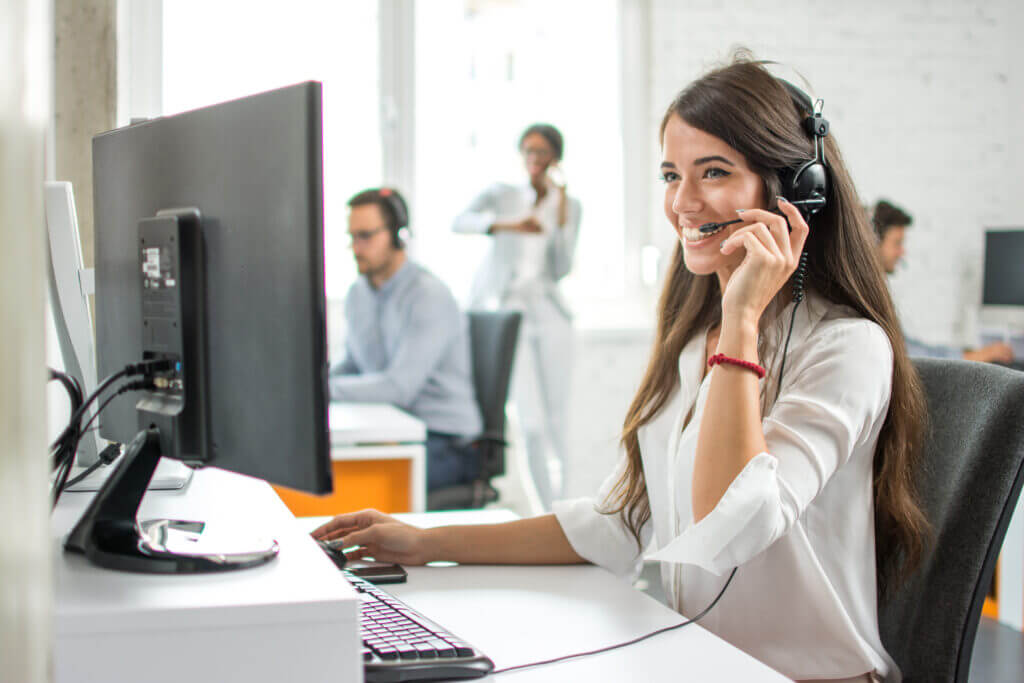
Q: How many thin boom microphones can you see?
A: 1